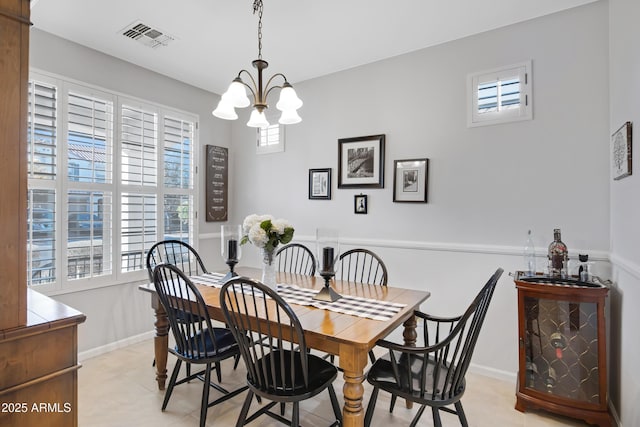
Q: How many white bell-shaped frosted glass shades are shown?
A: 5